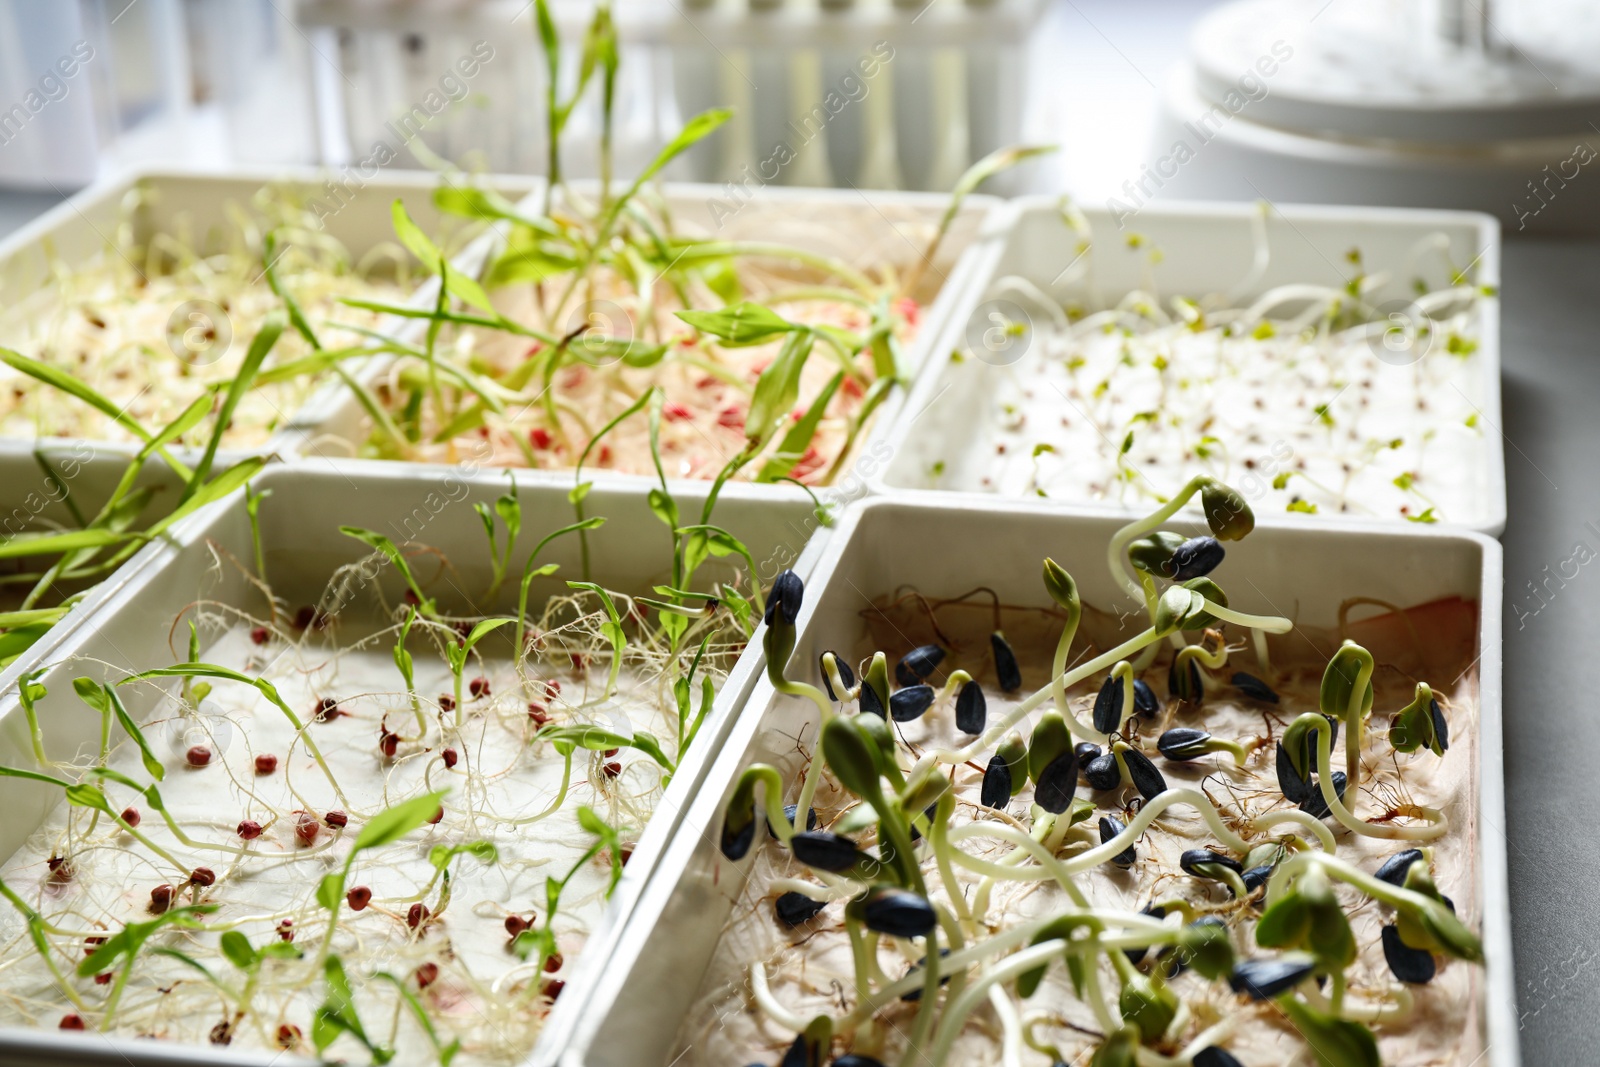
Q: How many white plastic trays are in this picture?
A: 6